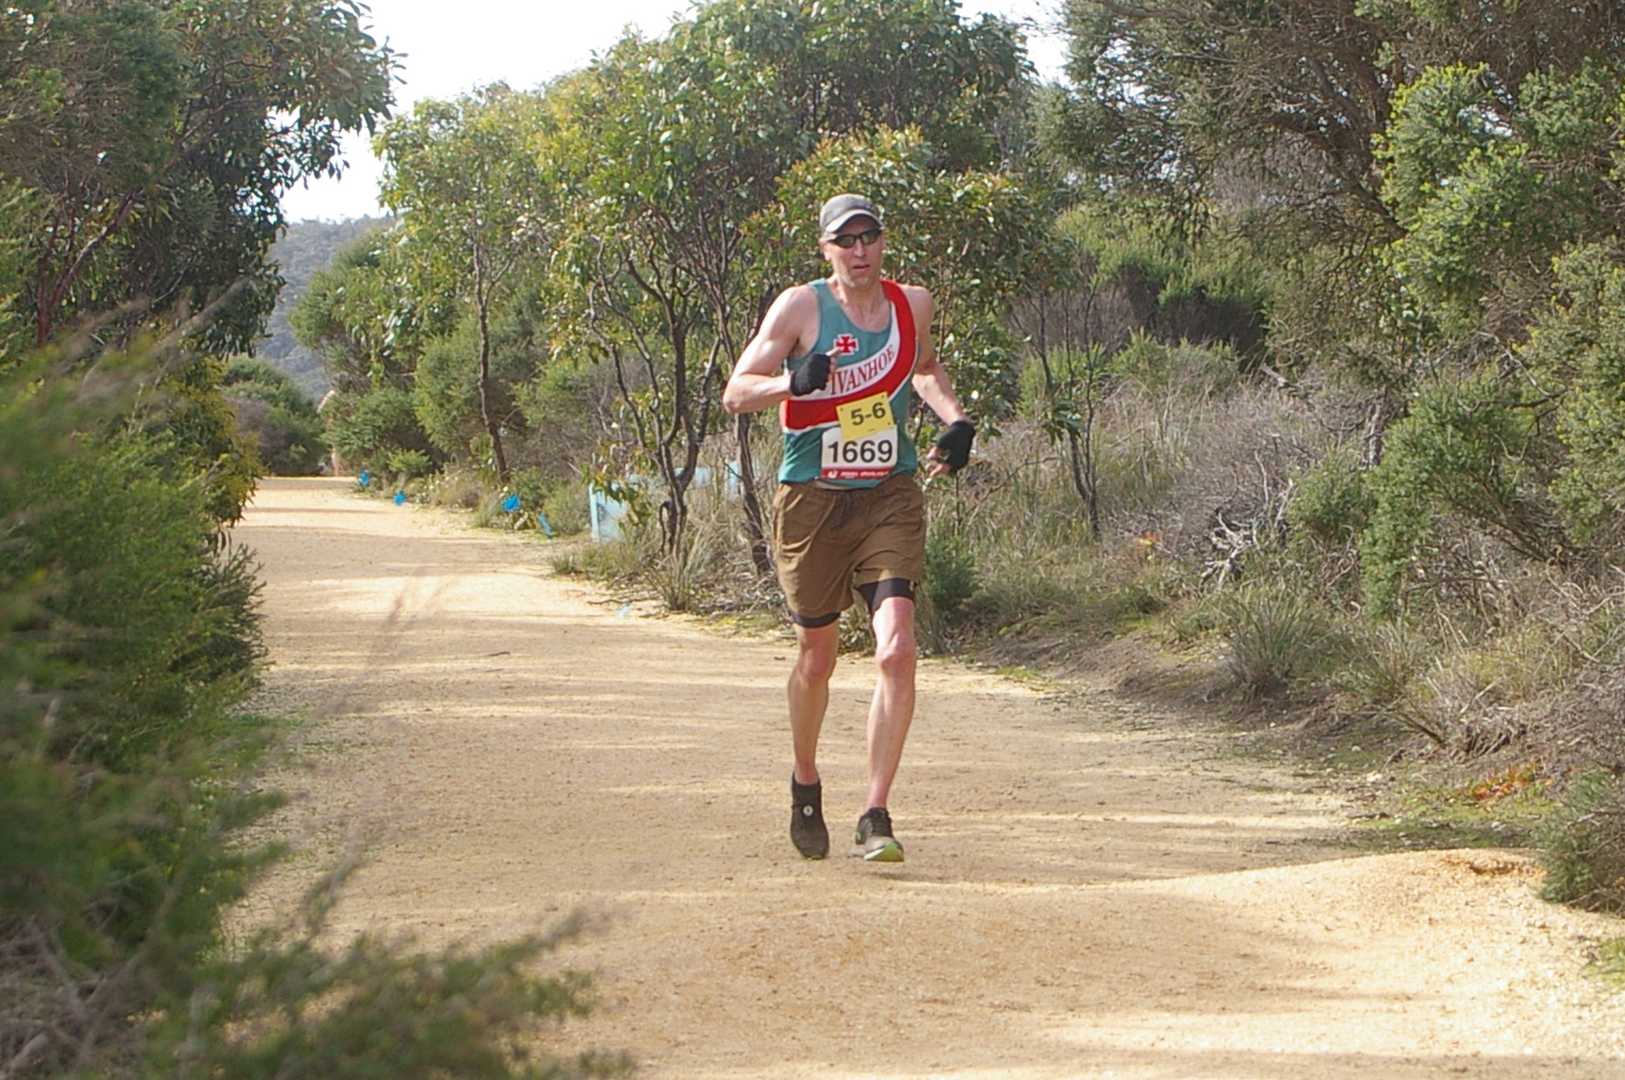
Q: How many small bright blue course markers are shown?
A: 4